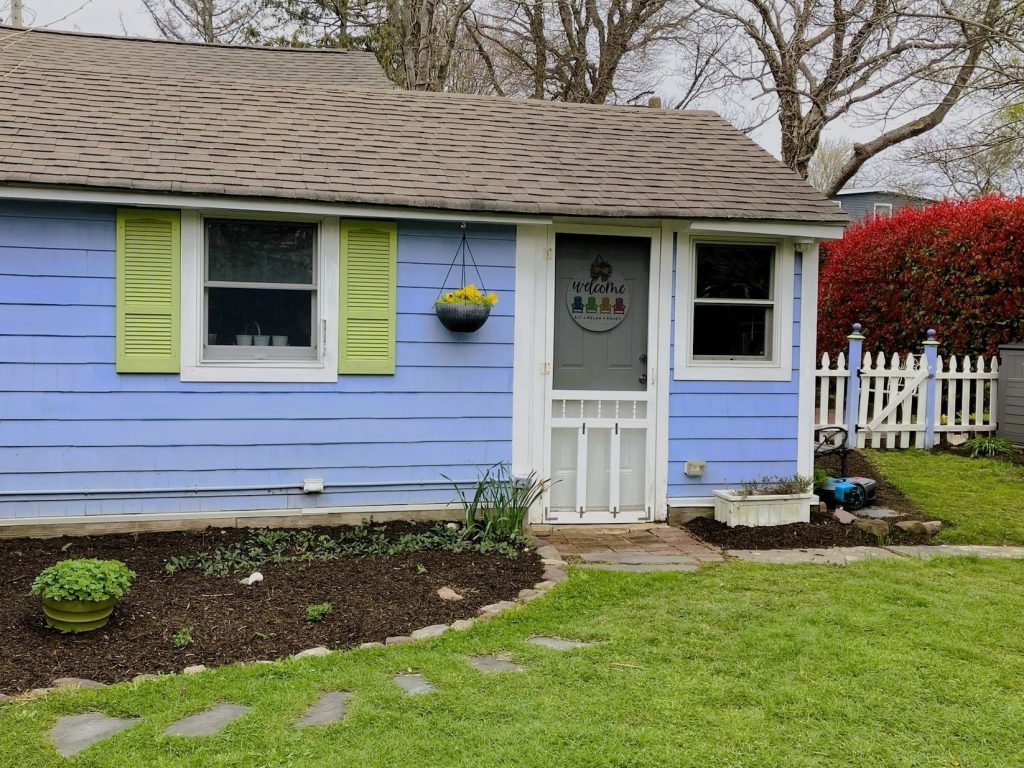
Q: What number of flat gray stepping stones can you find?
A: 6